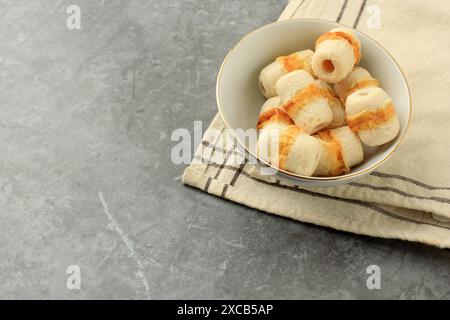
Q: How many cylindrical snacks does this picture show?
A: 9